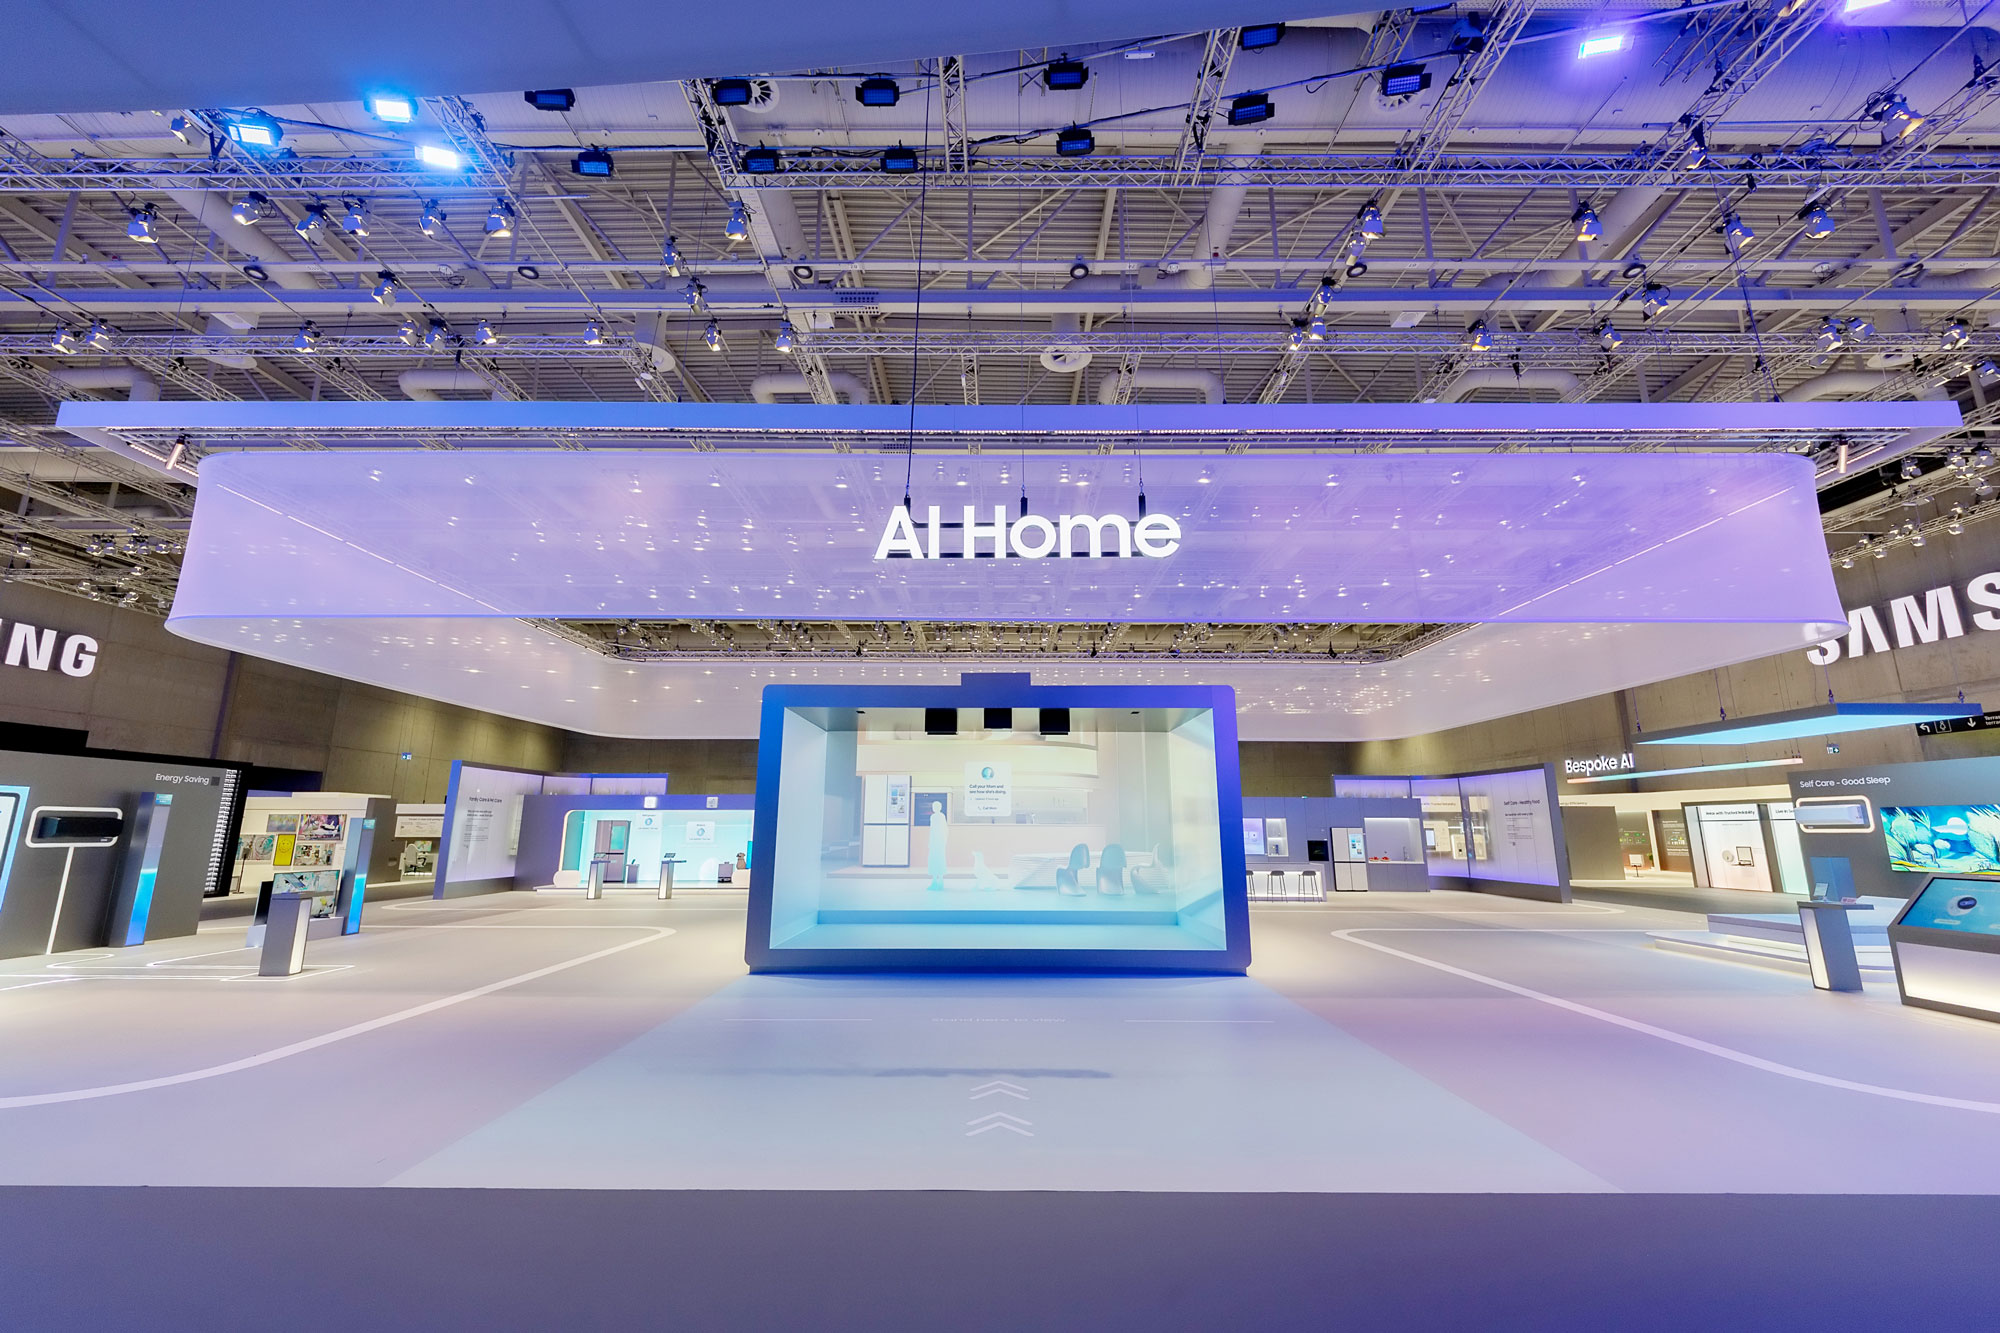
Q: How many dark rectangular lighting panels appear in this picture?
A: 11